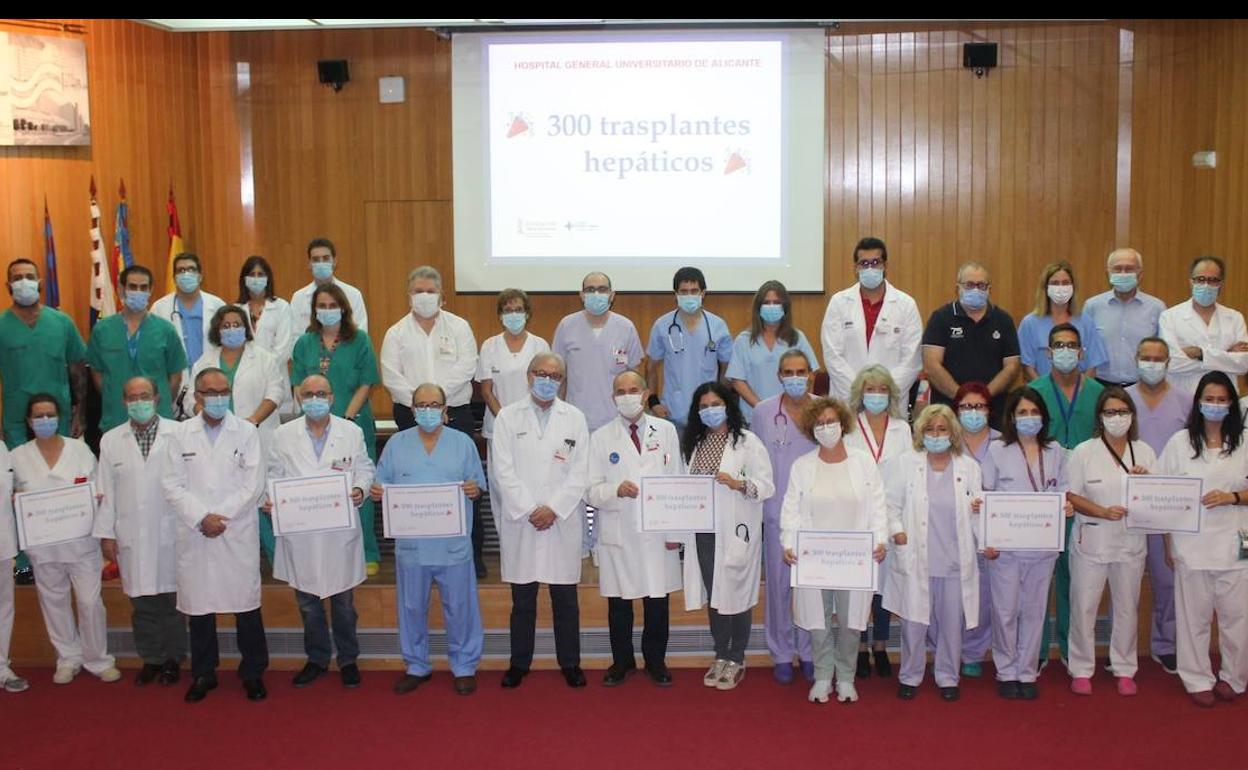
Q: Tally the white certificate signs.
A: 7